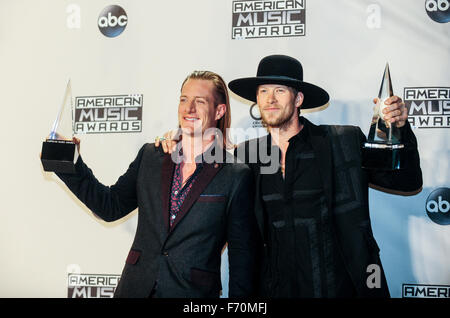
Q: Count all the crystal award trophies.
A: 2